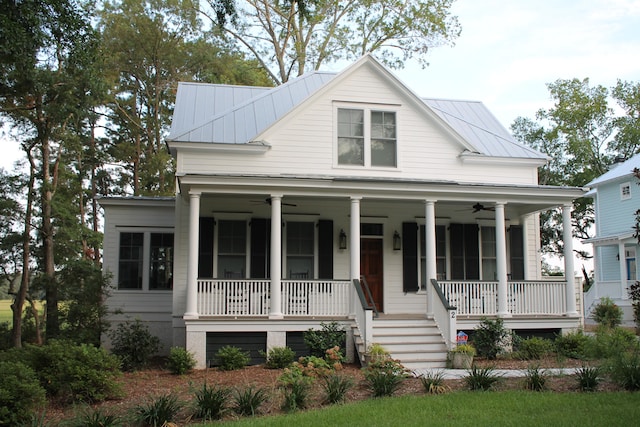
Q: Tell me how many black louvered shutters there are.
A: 8